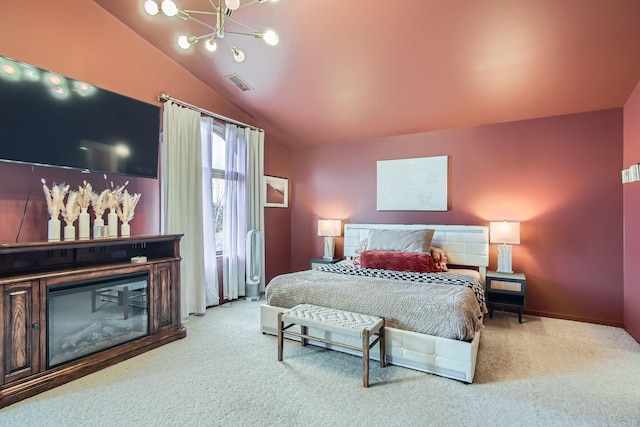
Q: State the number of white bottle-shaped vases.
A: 6